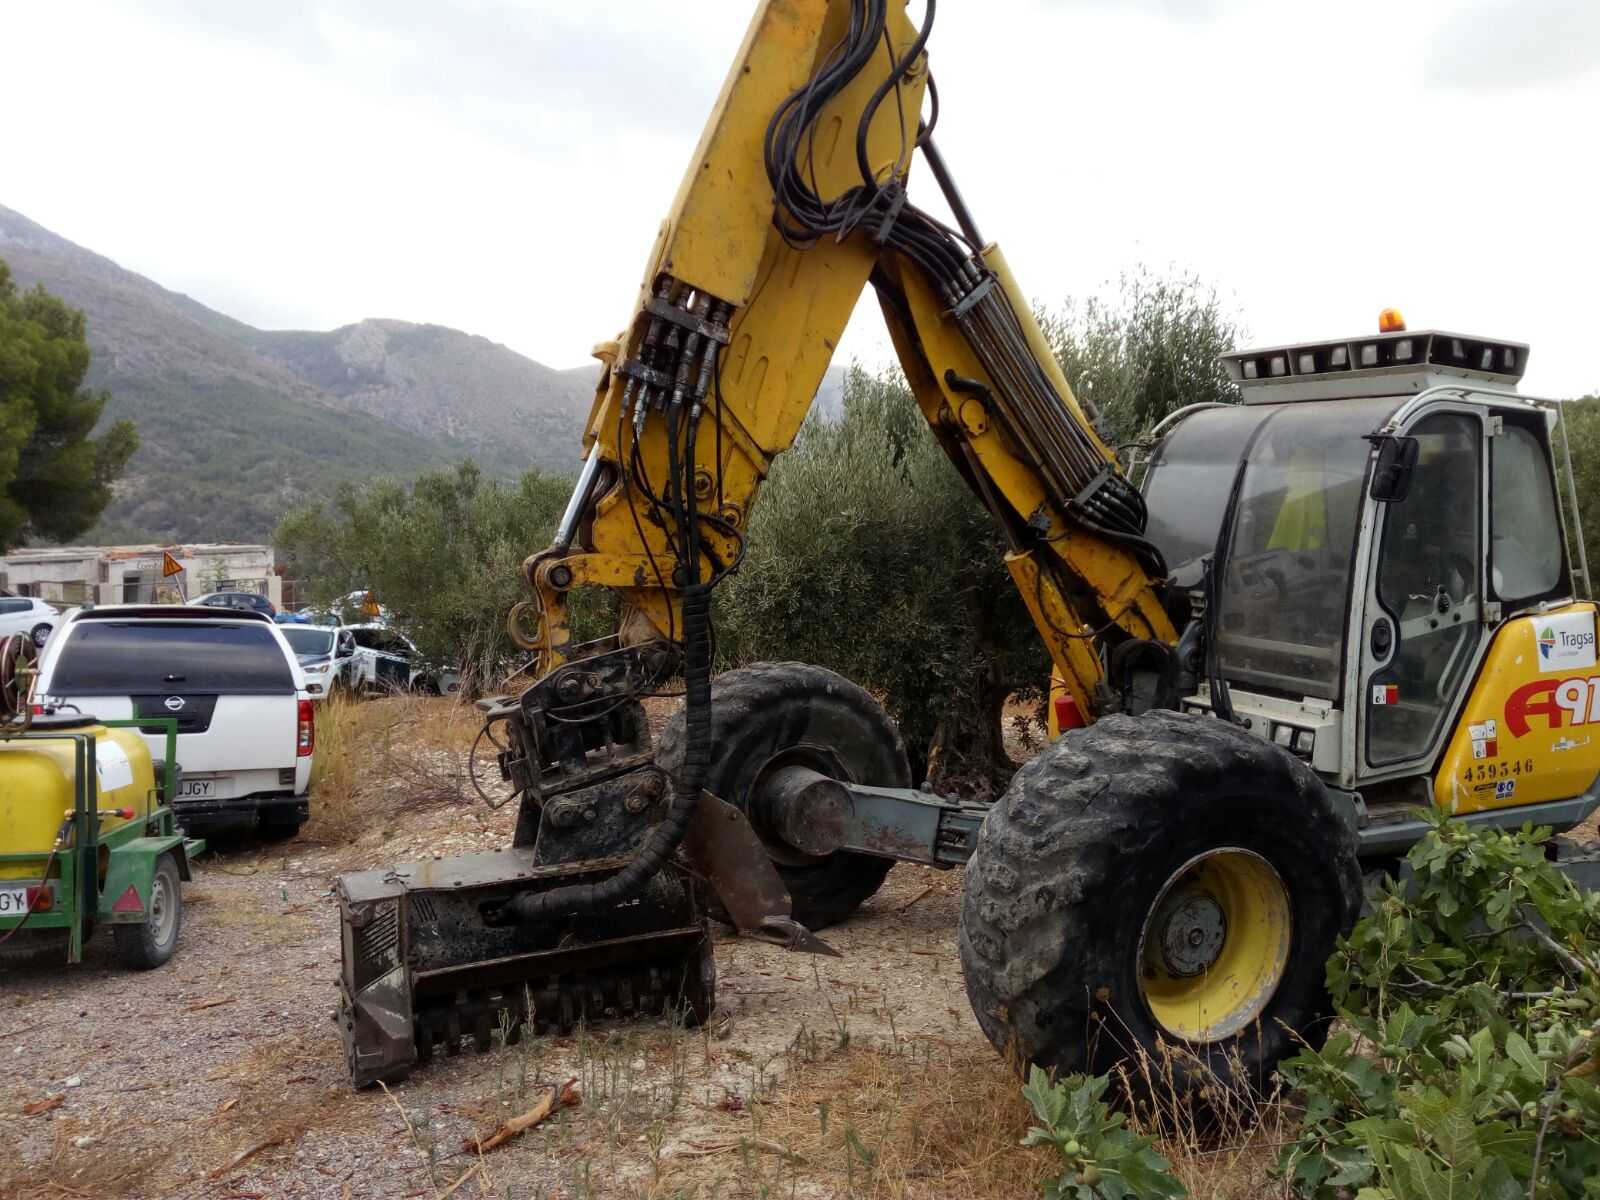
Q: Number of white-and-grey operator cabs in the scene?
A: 1